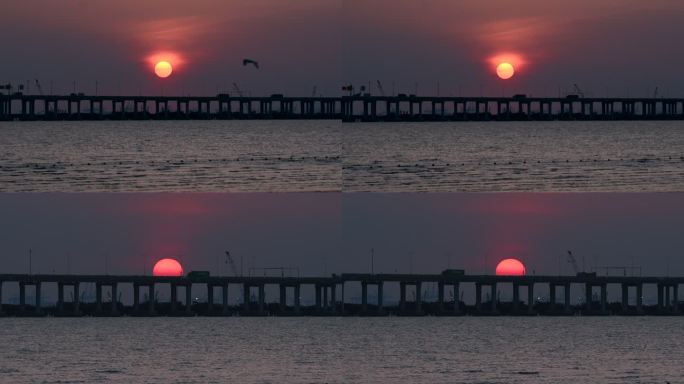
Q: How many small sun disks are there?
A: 2